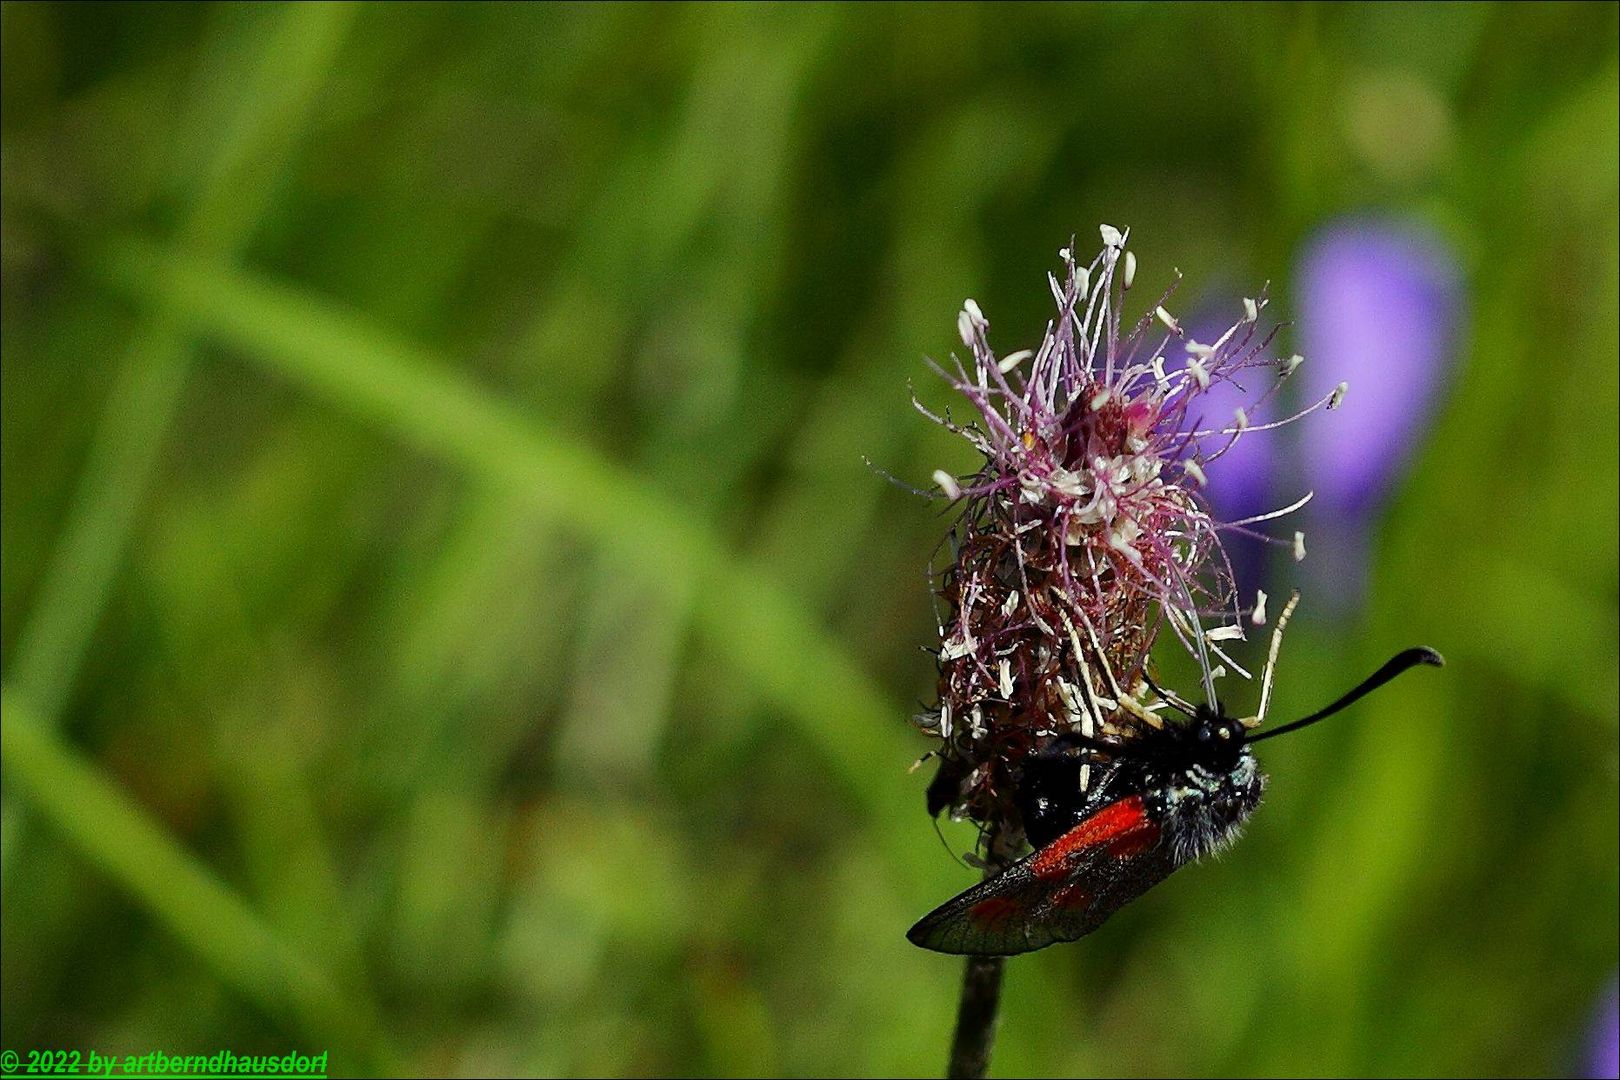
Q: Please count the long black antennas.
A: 1